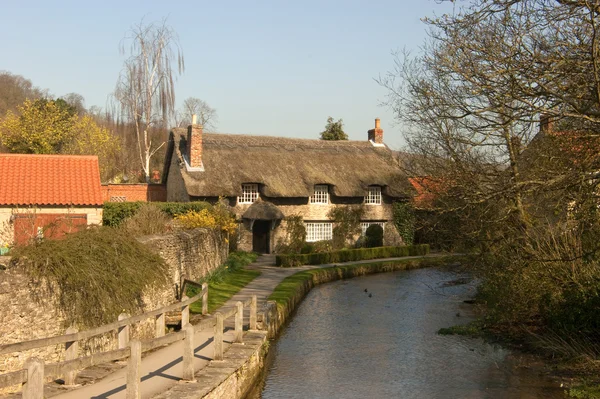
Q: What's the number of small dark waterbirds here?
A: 2